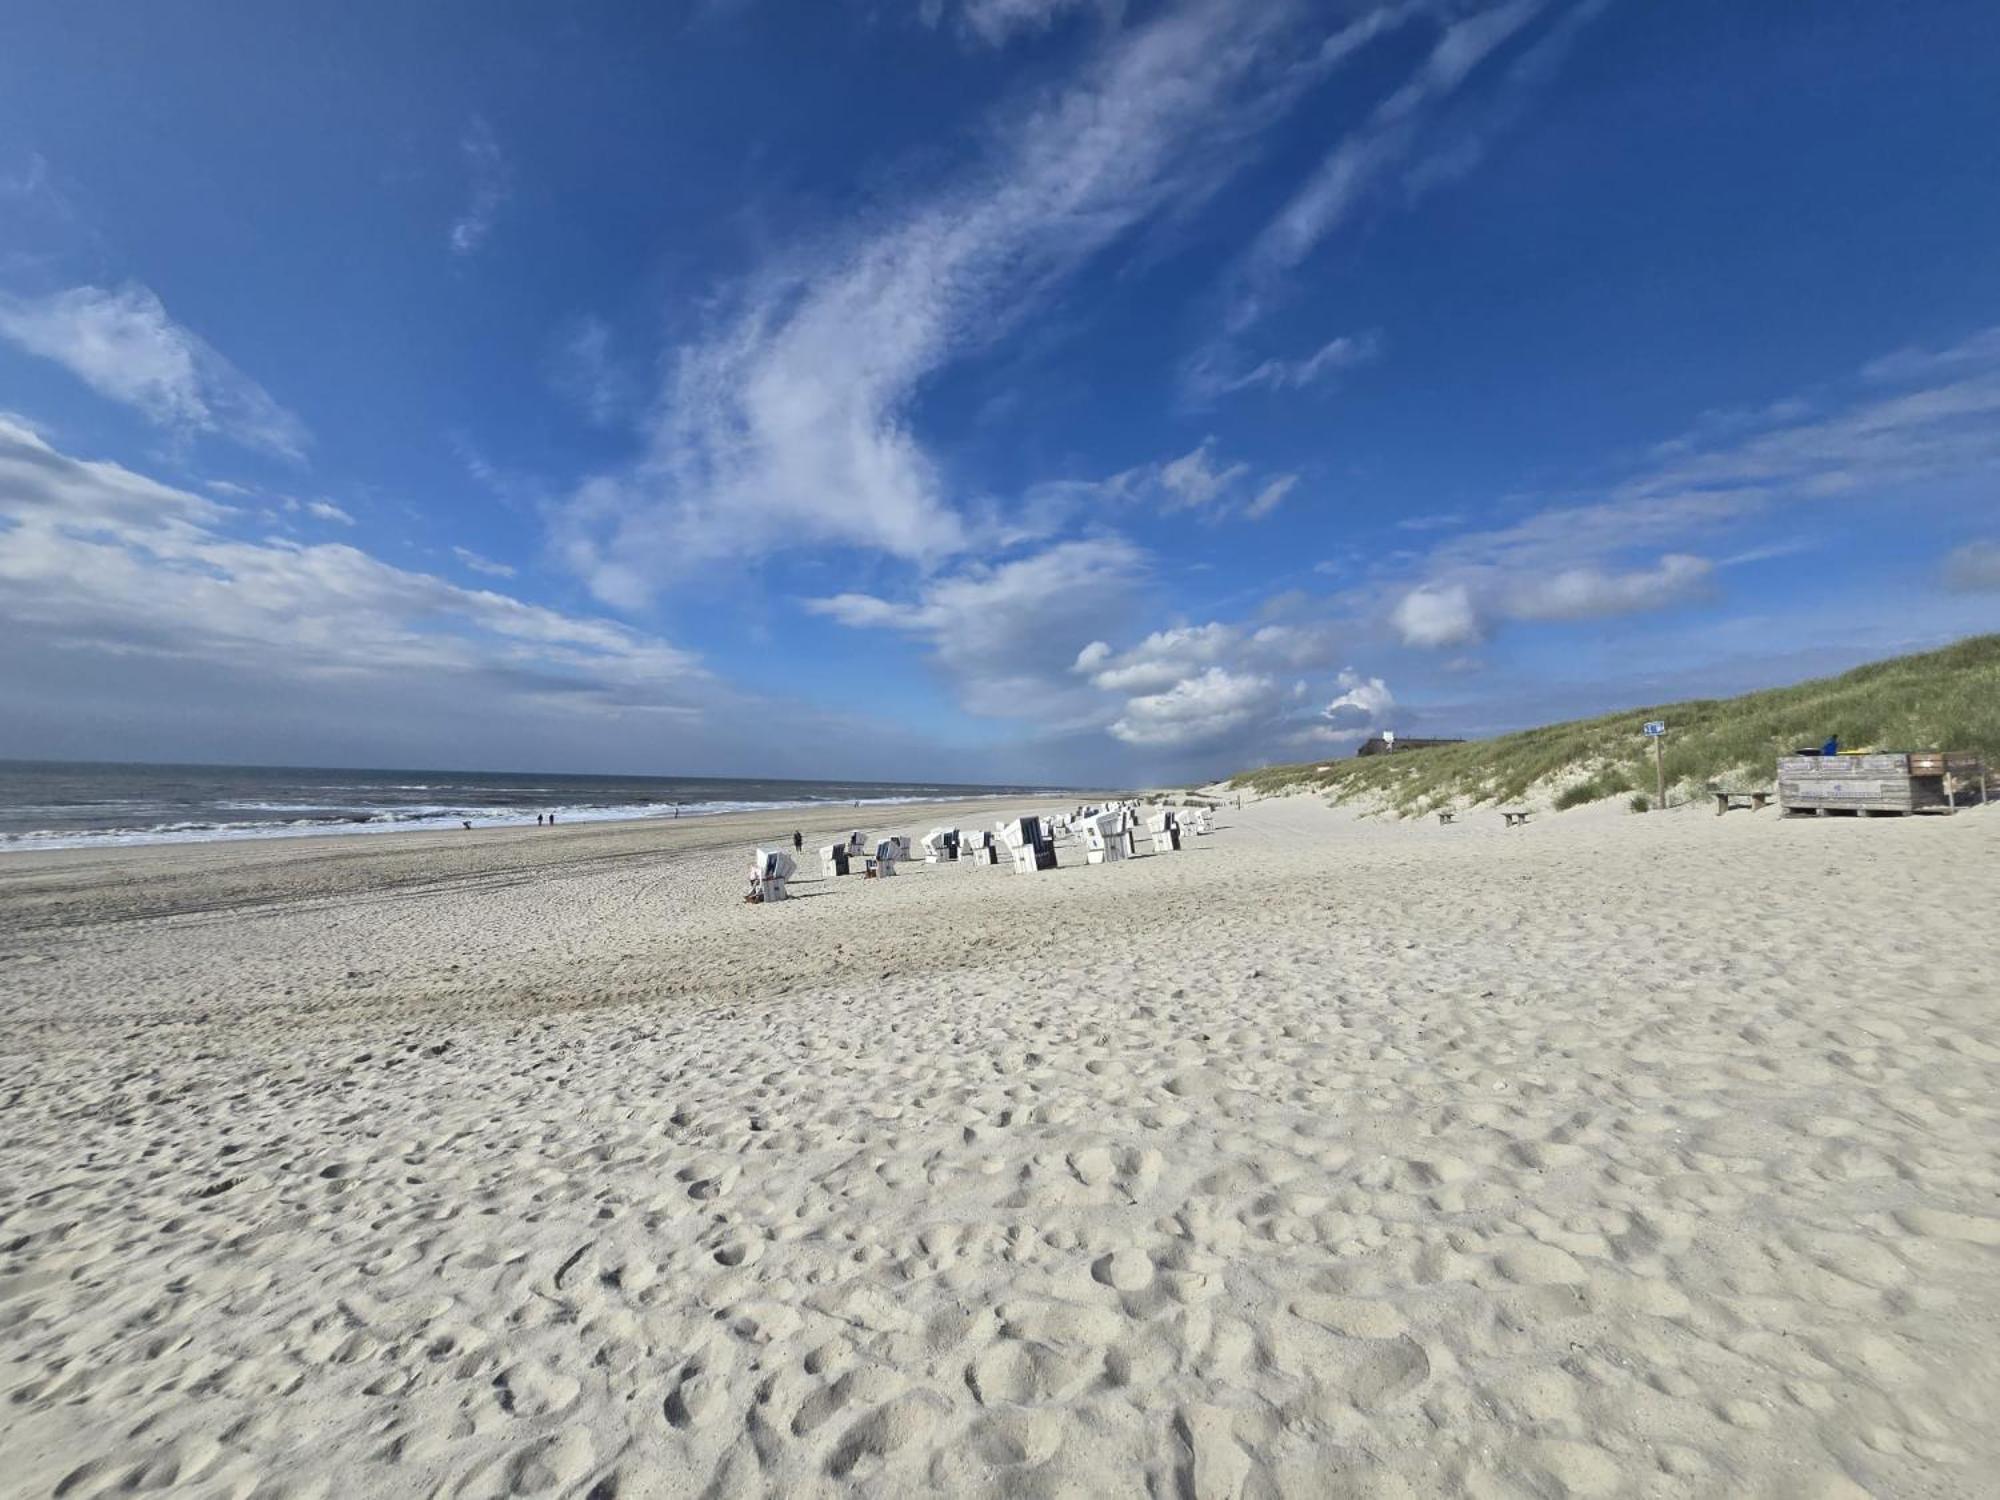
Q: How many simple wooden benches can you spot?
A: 3